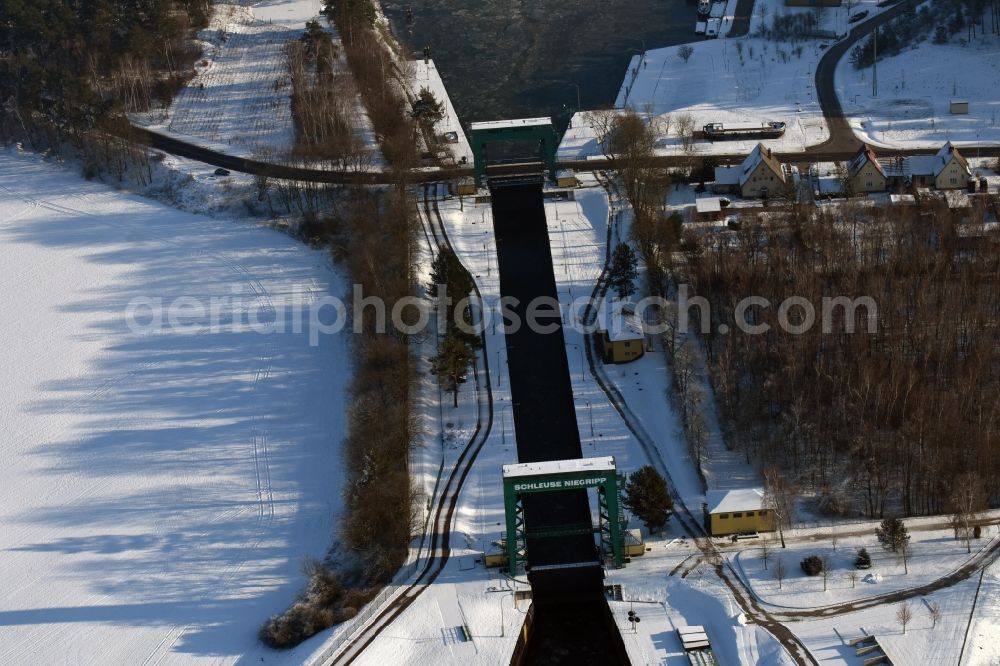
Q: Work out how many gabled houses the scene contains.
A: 3